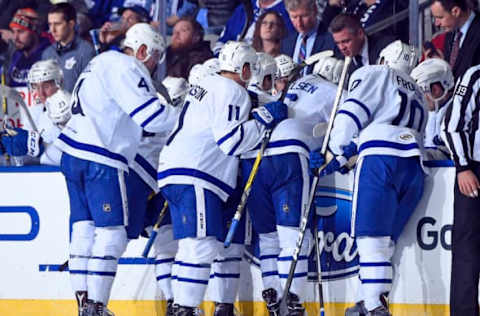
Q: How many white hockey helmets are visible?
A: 12